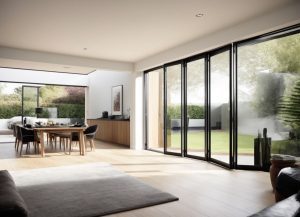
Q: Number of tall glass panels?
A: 5